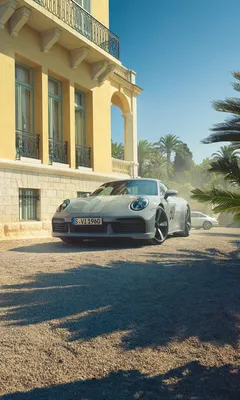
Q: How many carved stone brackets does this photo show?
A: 6